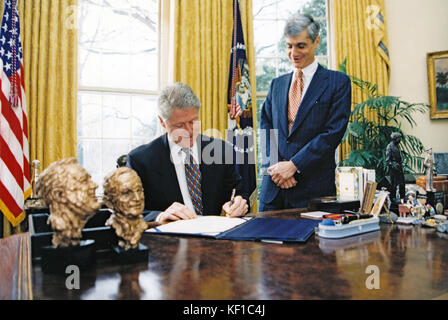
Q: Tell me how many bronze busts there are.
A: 2